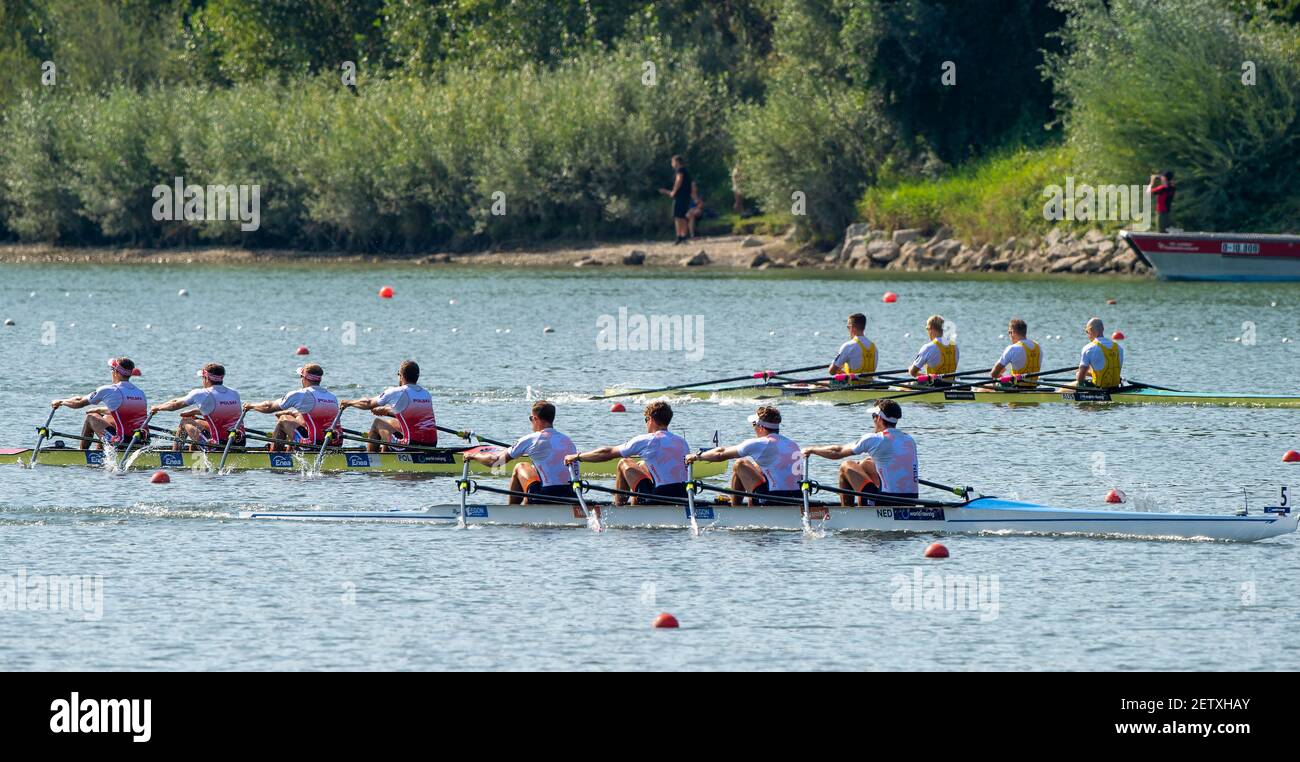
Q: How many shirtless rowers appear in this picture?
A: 0